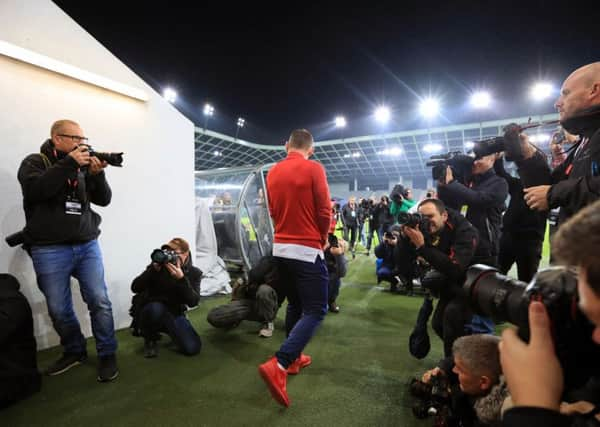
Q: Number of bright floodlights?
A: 8